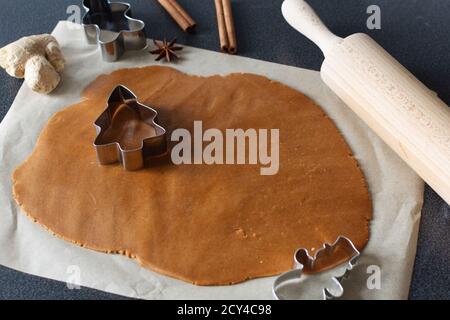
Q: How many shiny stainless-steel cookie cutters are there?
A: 3